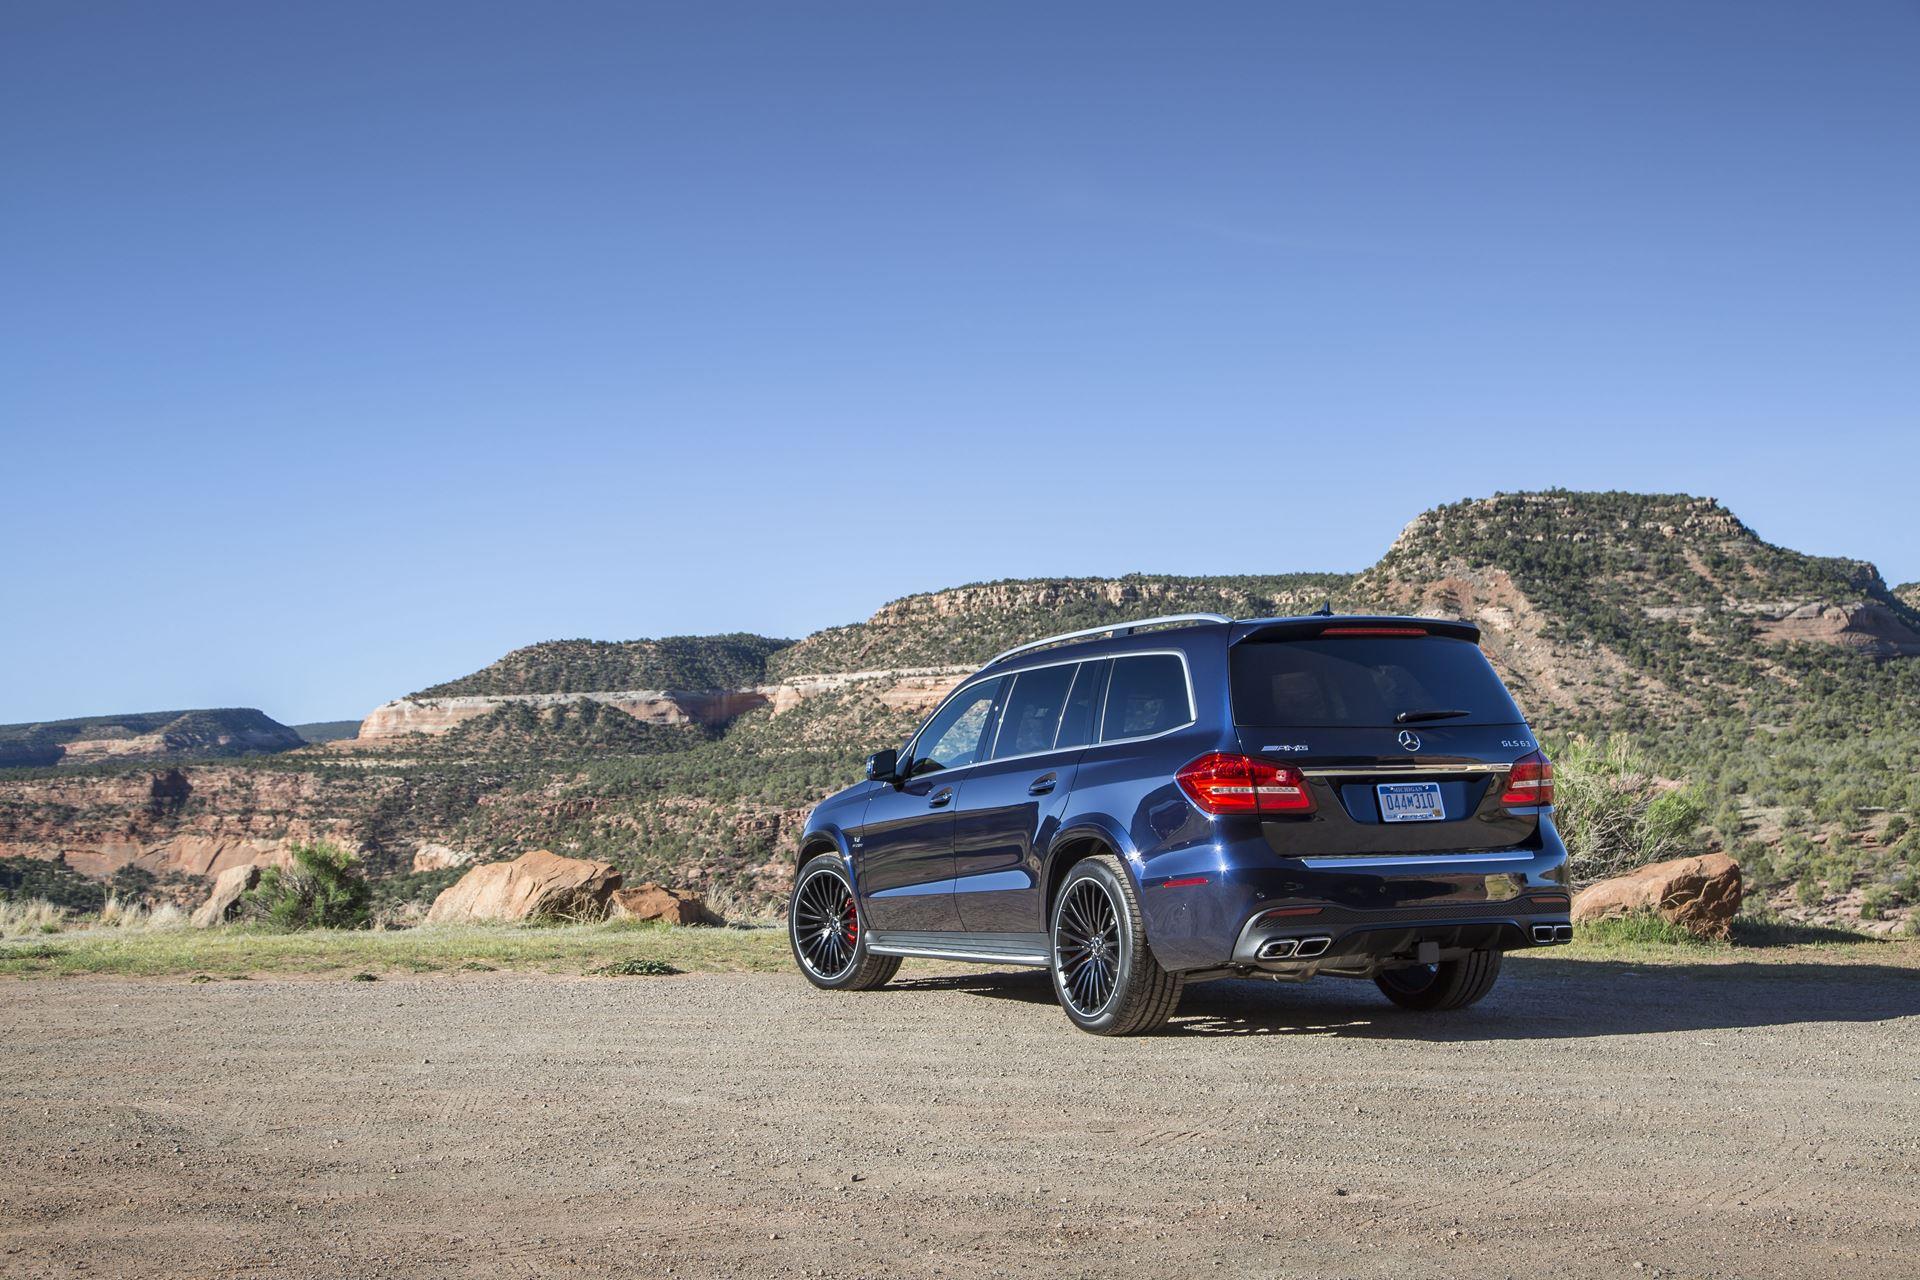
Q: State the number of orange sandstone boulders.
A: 3